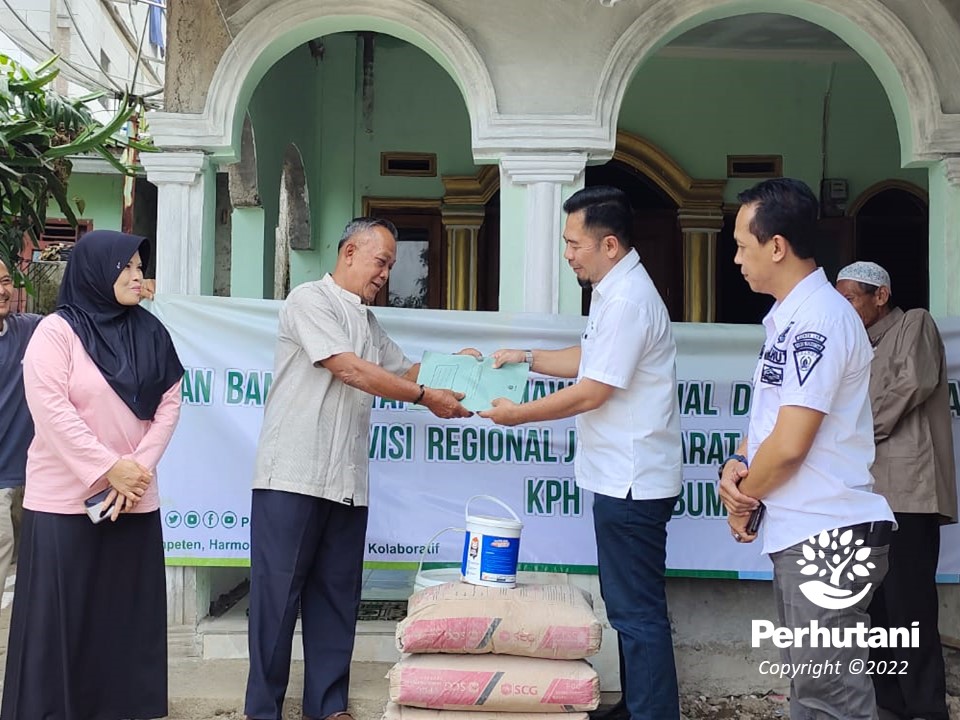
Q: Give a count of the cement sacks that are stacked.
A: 3